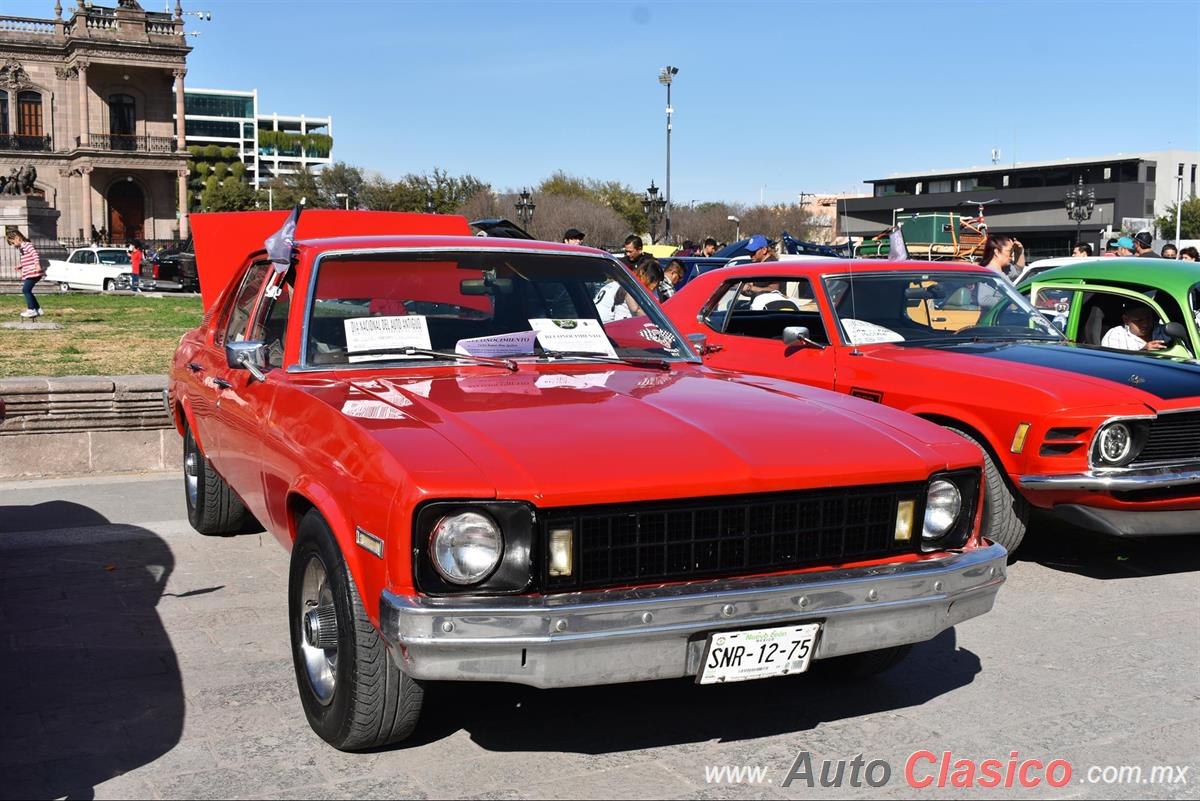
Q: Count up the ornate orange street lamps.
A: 0